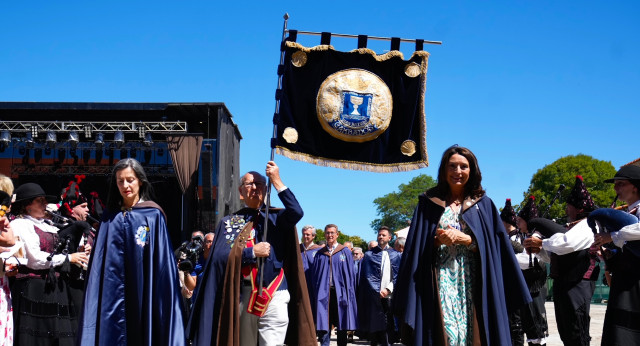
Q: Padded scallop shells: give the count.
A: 4